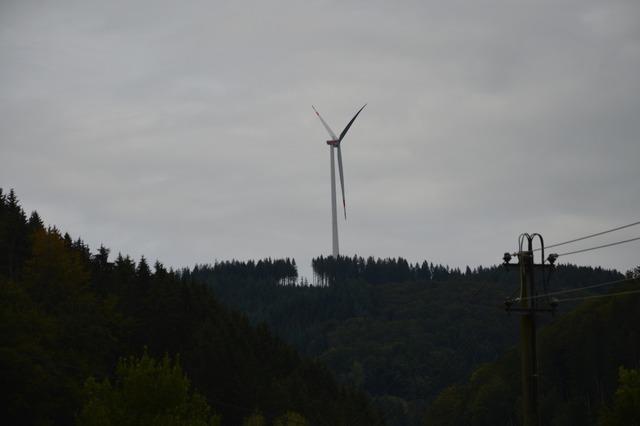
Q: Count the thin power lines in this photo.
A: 4